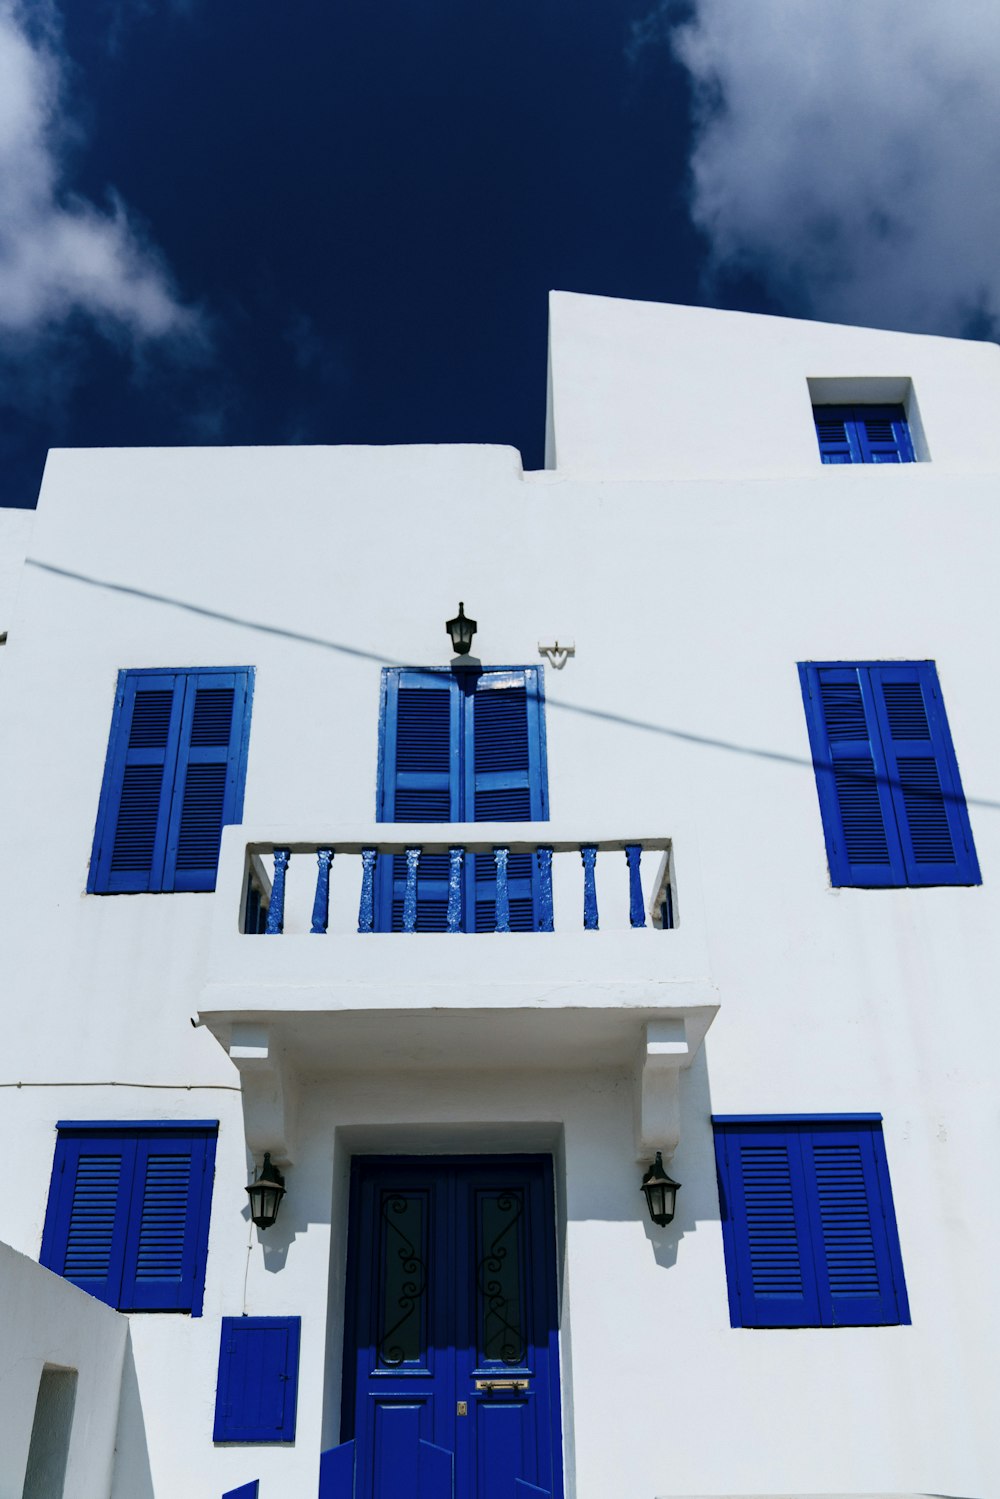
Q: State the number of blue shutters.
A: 12